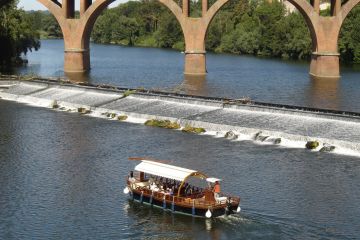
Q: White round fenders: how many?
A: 3